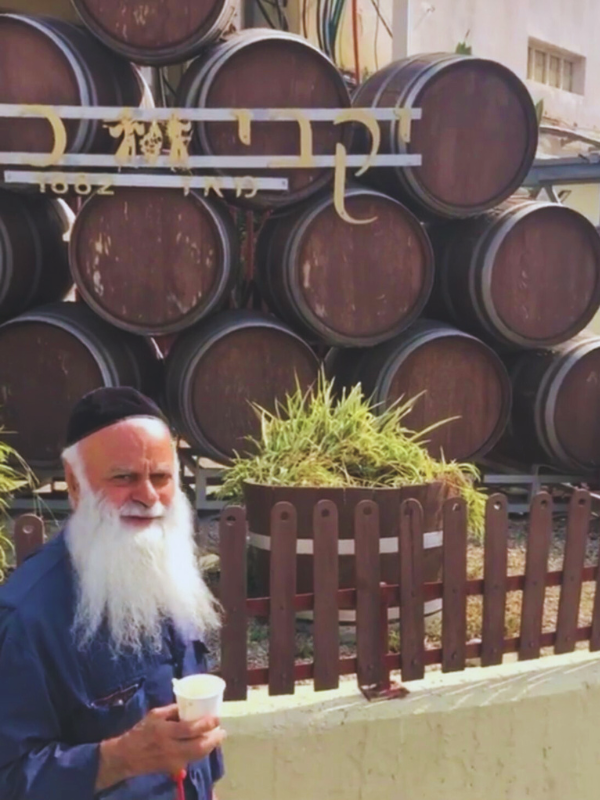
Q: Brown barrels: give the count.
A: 12